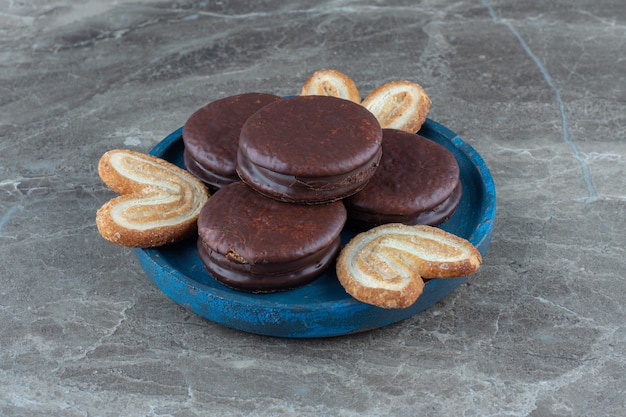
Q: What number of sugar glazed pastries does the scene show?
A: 3